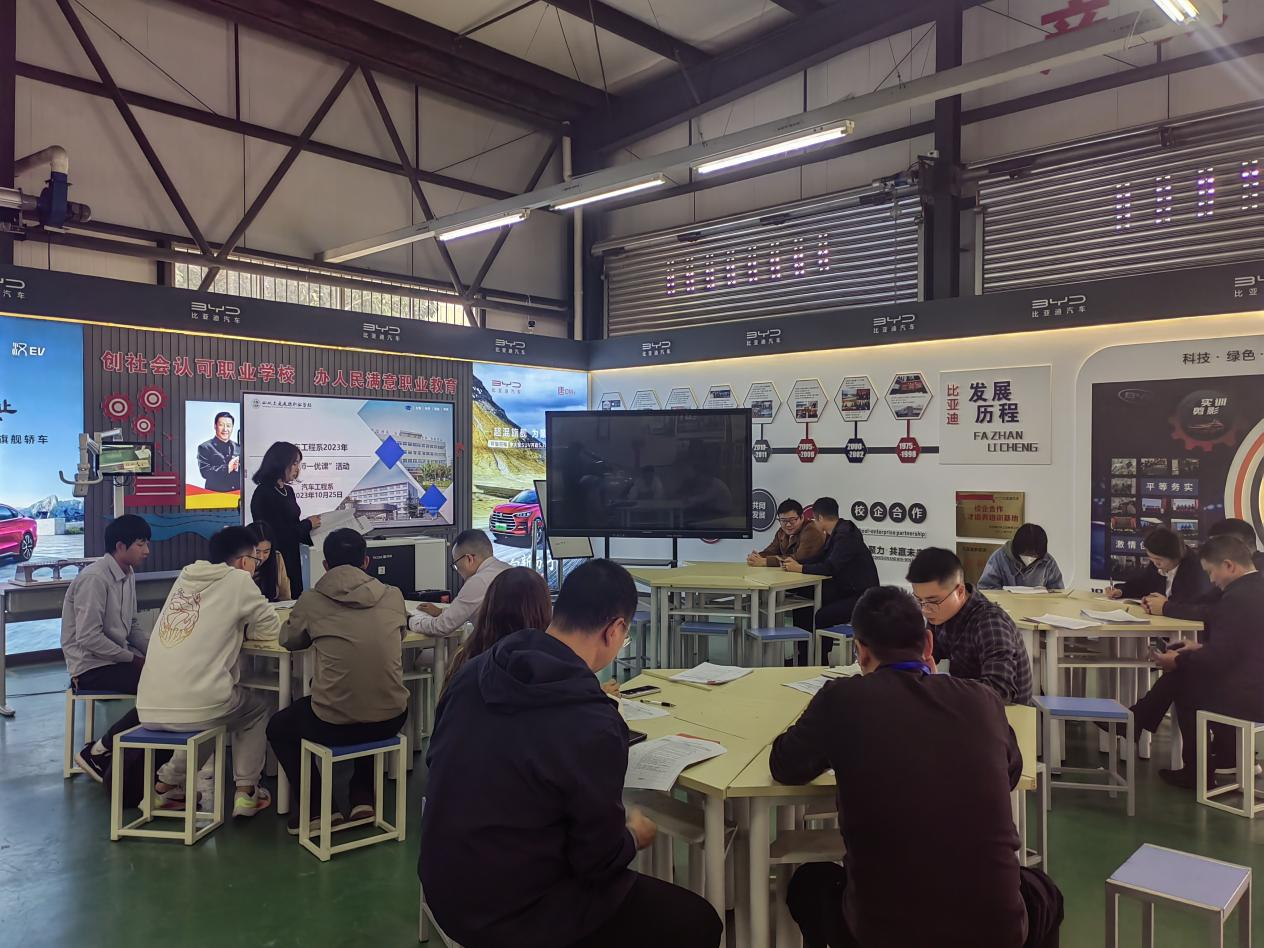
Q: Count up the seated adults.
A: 15